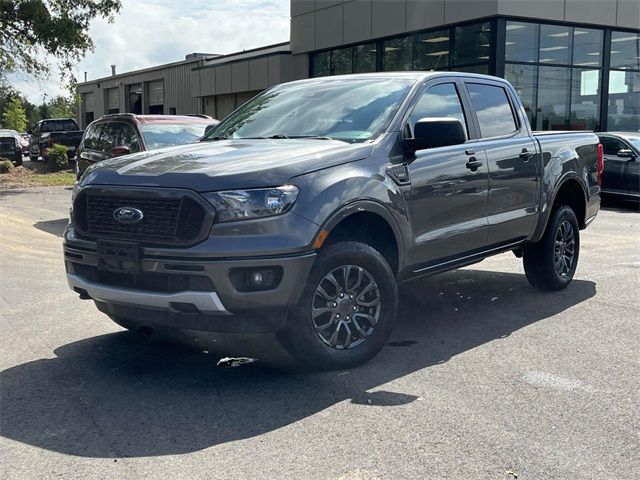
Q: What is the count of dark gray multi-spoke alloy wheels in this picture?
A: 2